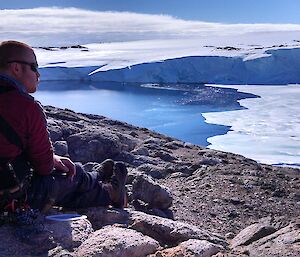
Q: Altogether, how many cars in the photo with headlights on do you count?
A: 0